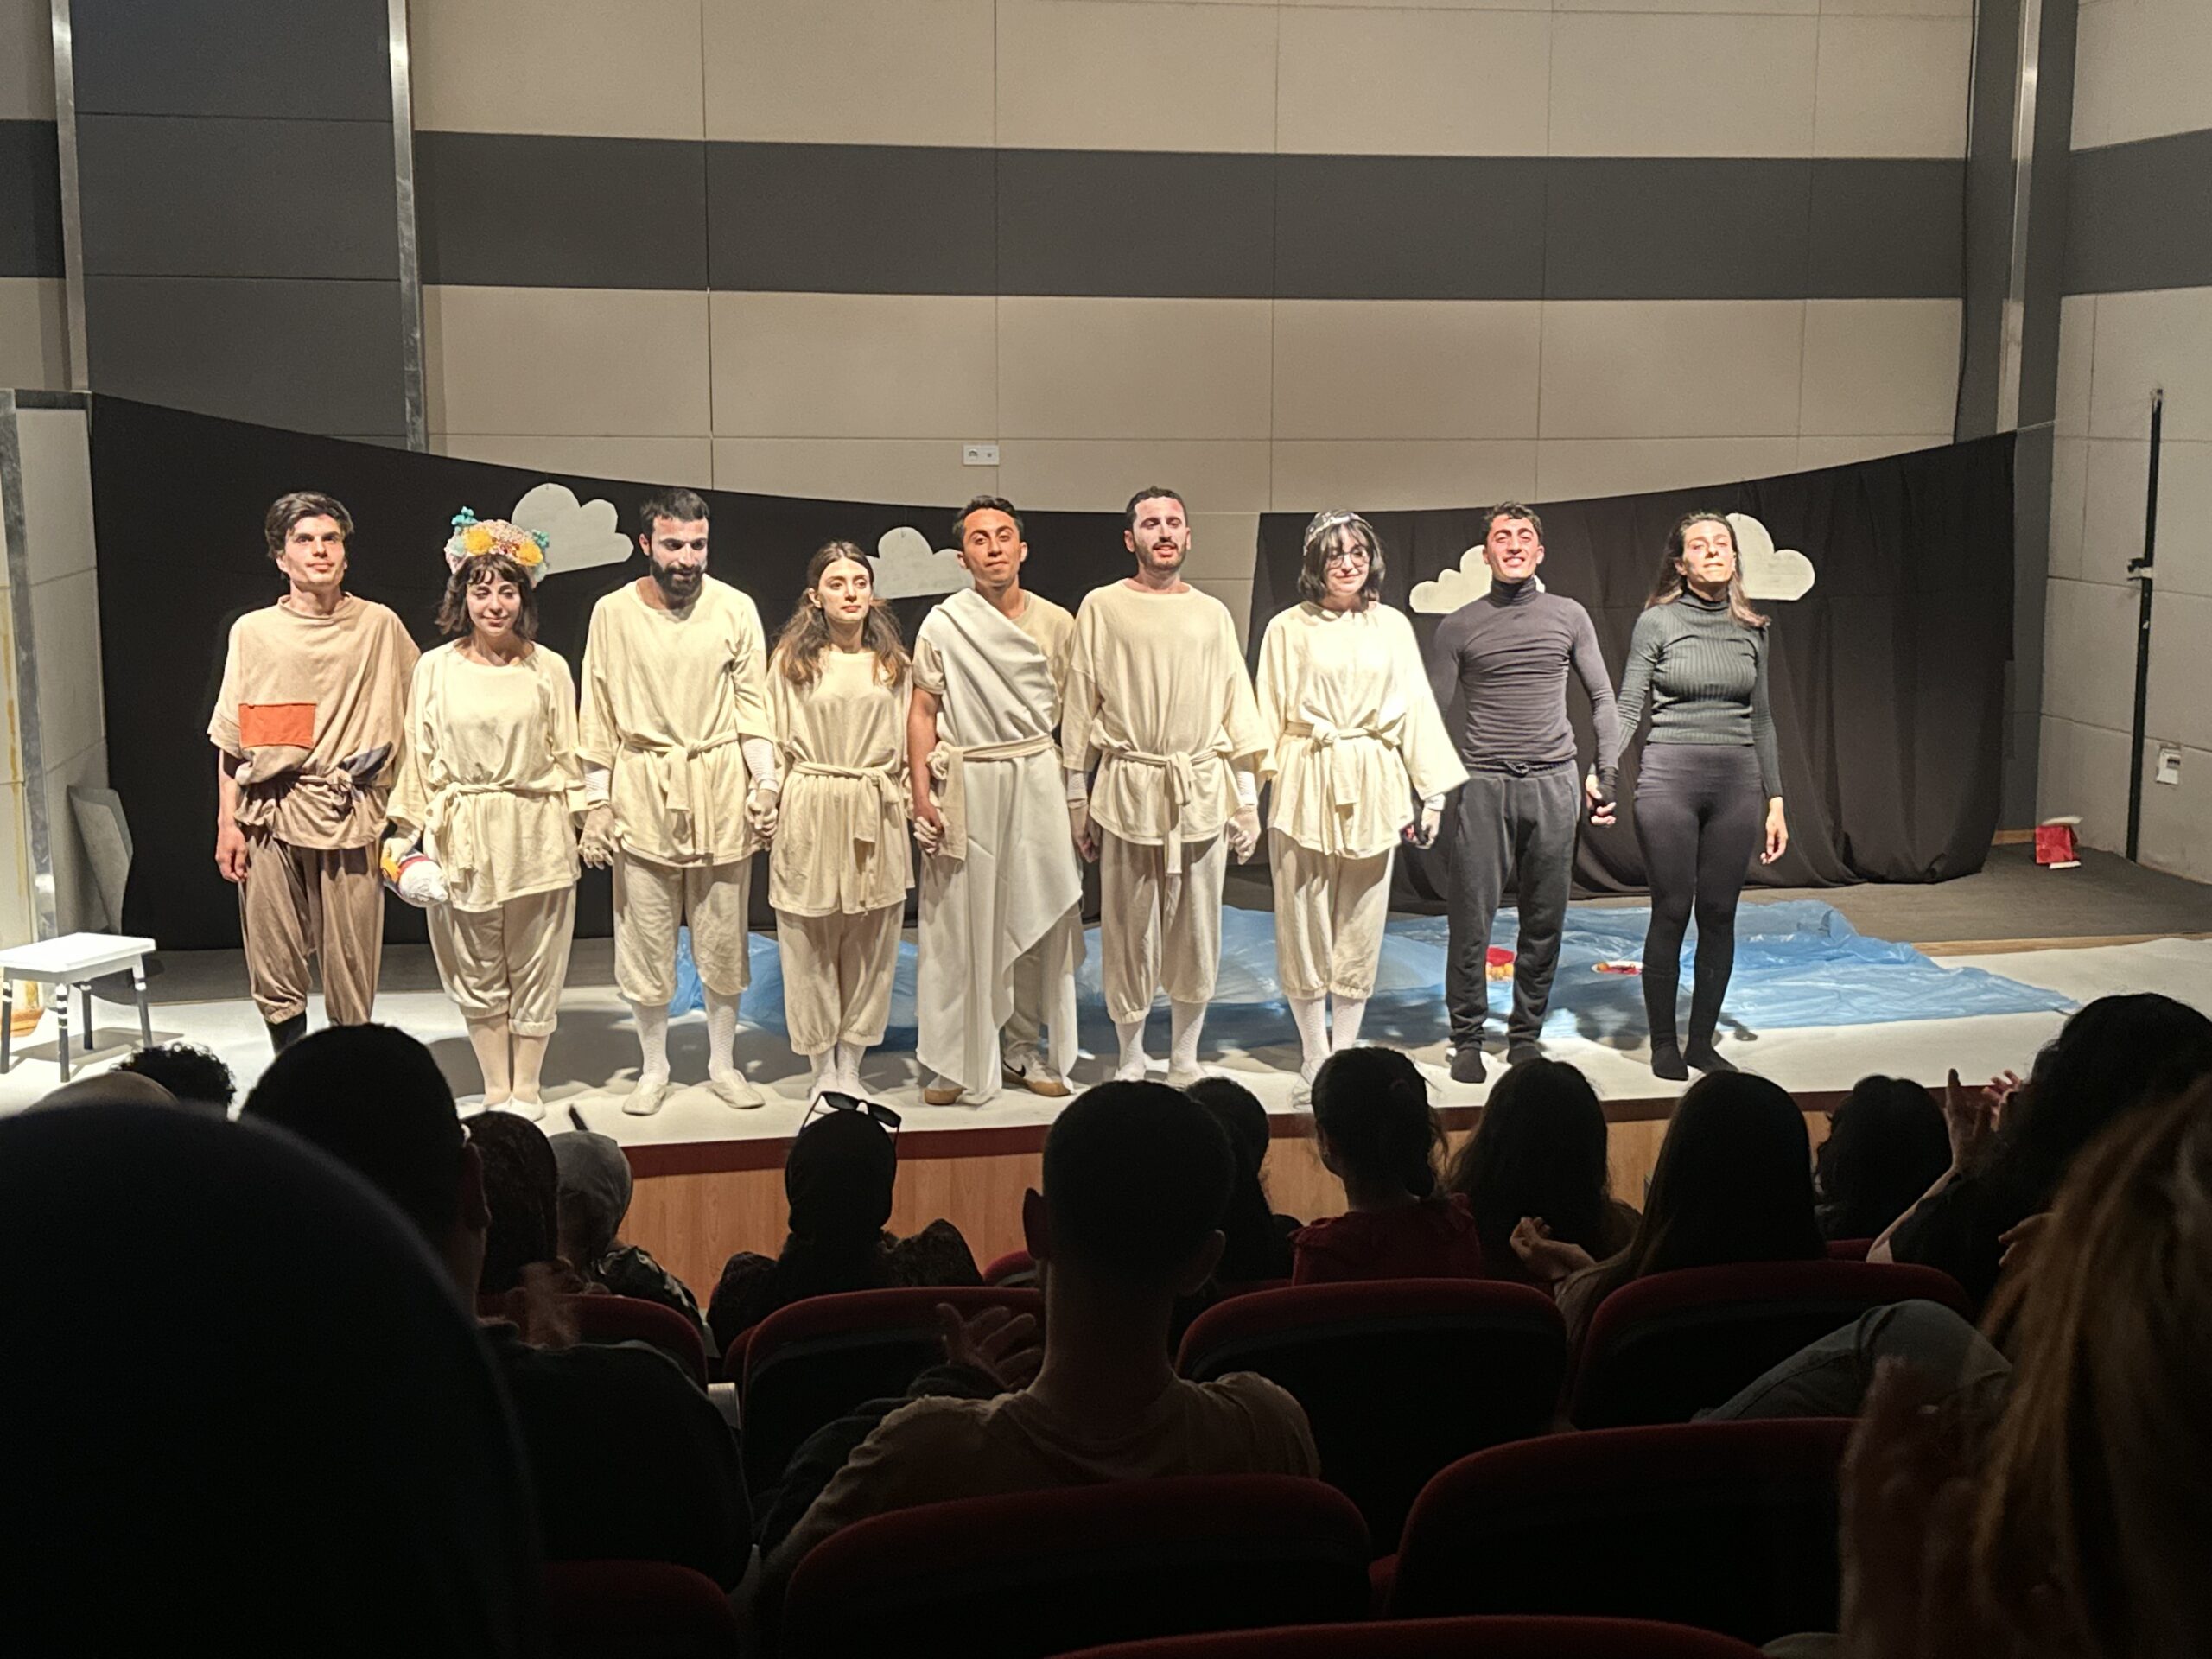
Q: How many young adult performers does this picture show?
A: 9